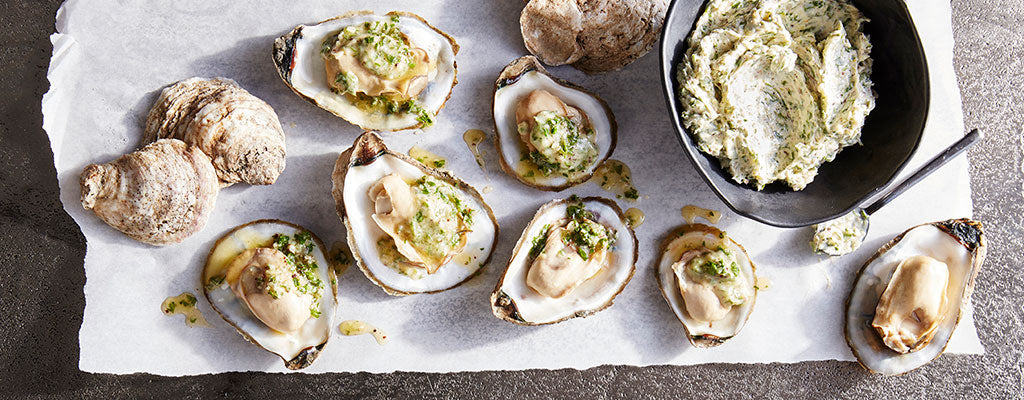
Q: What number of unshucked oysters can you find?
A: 4